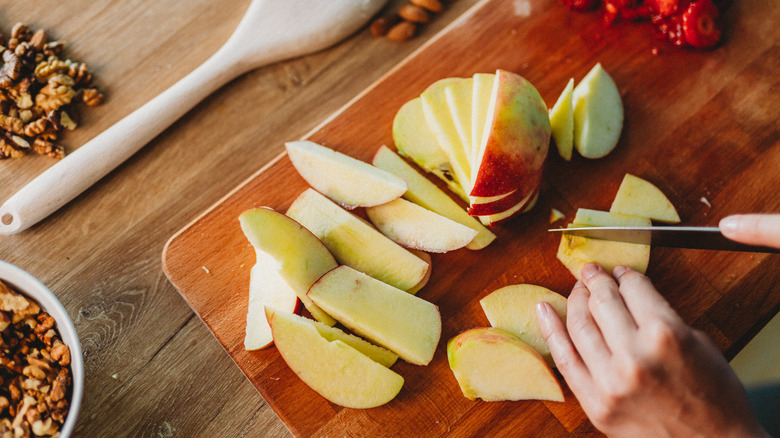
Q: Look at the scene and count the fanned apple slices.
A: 5